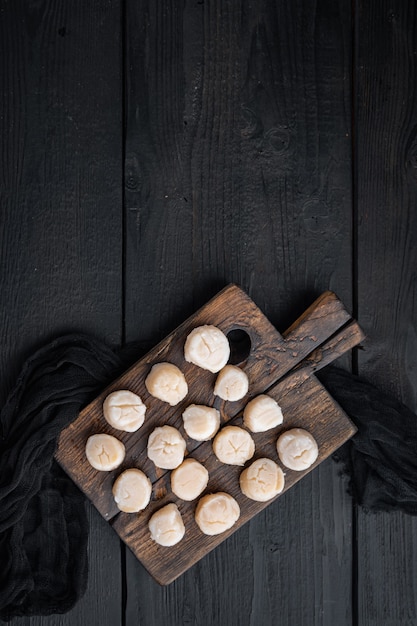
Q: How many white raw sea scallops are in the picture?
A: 15